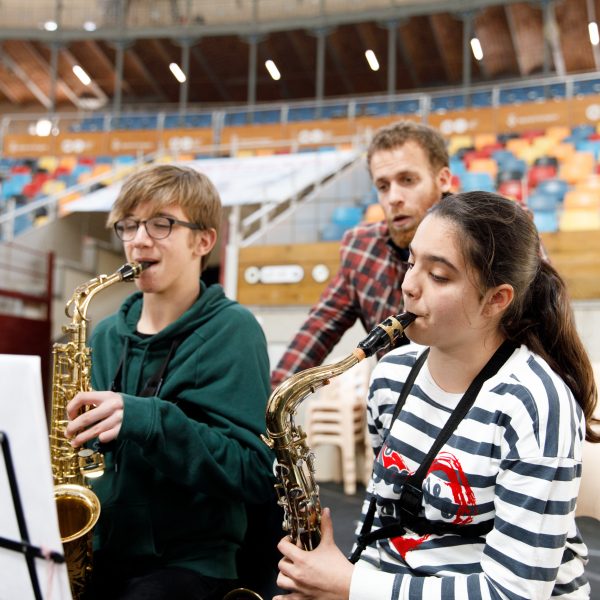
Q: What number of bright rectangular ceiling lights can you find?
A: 6